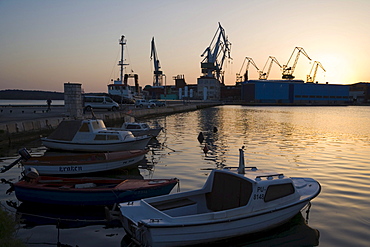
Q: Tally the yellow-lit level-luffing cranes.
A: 4